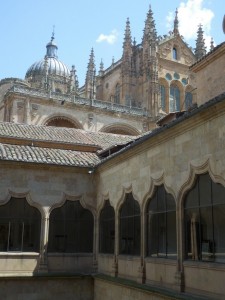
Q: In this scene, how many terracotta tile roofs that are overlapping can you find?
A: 2